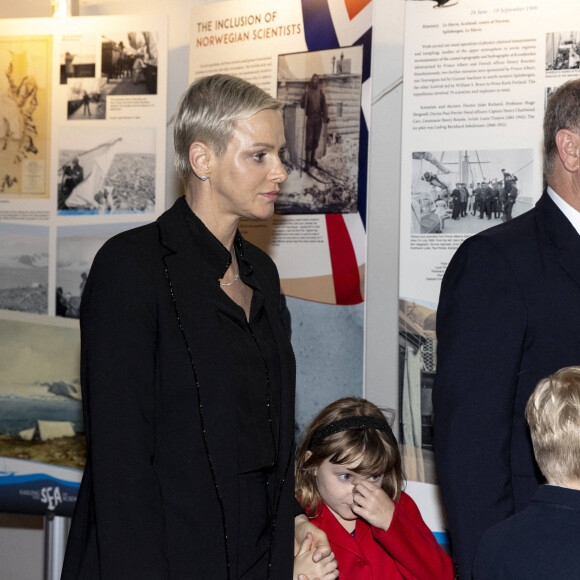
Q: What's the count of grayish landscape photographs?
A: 2